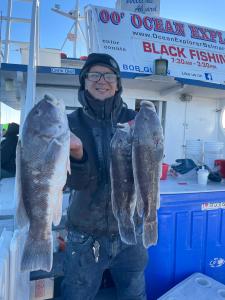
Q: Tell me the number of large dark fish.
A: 3